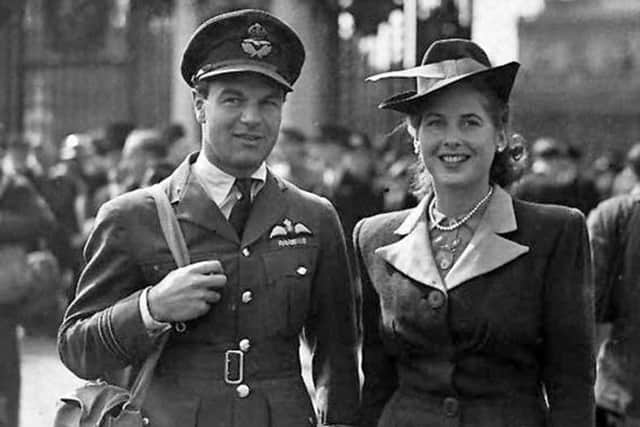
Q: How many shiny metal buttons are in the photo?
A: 5